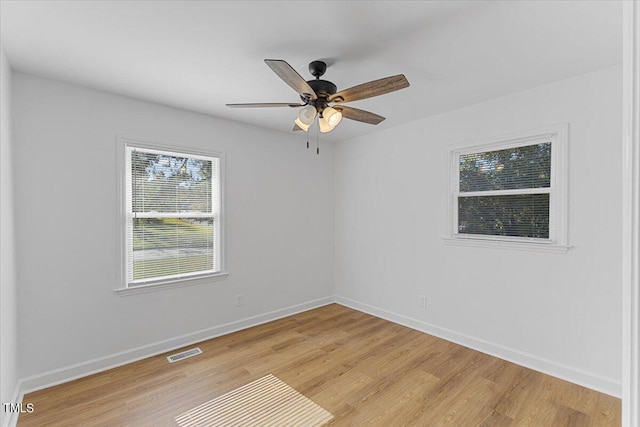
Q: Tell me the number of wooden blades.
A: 5